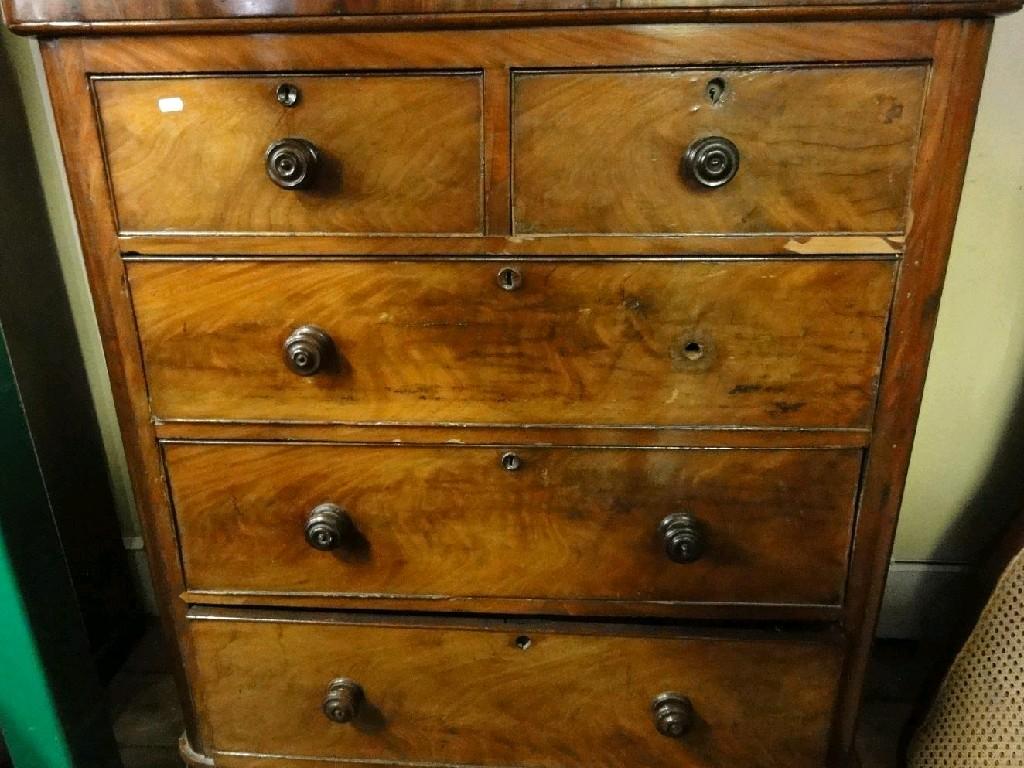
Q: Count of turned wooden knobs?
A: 7